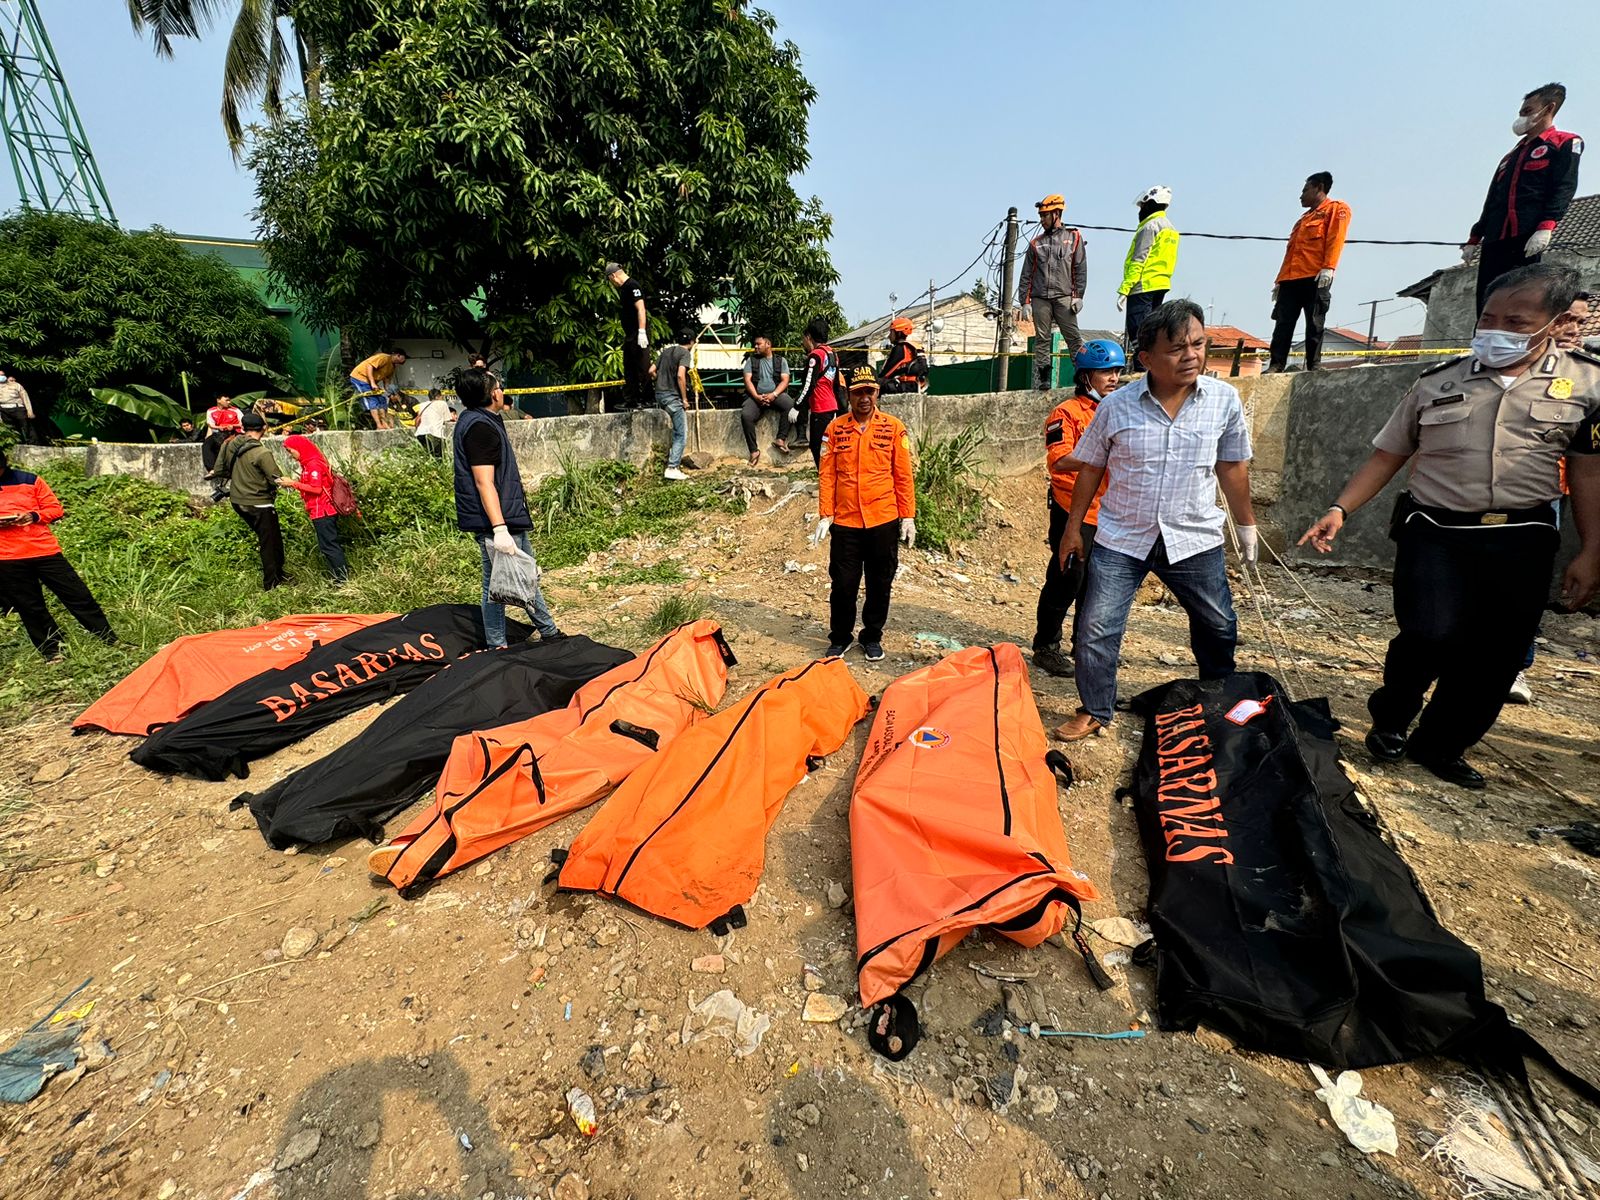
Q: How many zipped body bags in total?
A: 7